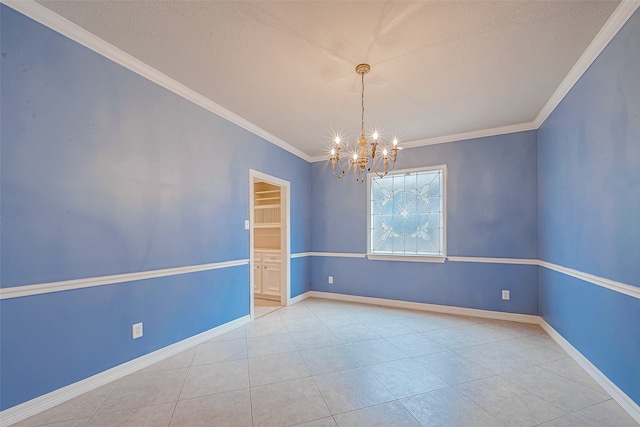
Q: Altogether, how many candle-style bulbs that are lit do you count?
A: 6